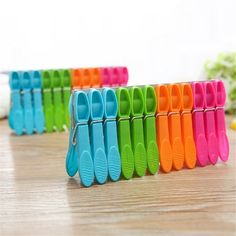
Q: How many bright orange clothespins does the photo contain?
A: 6